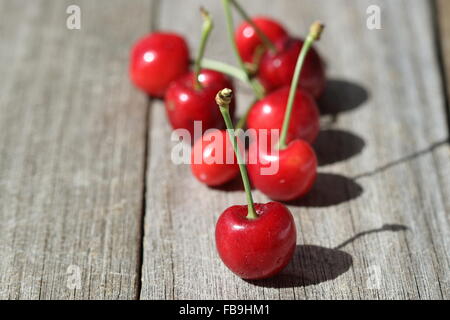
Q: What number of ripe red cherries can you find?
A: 8